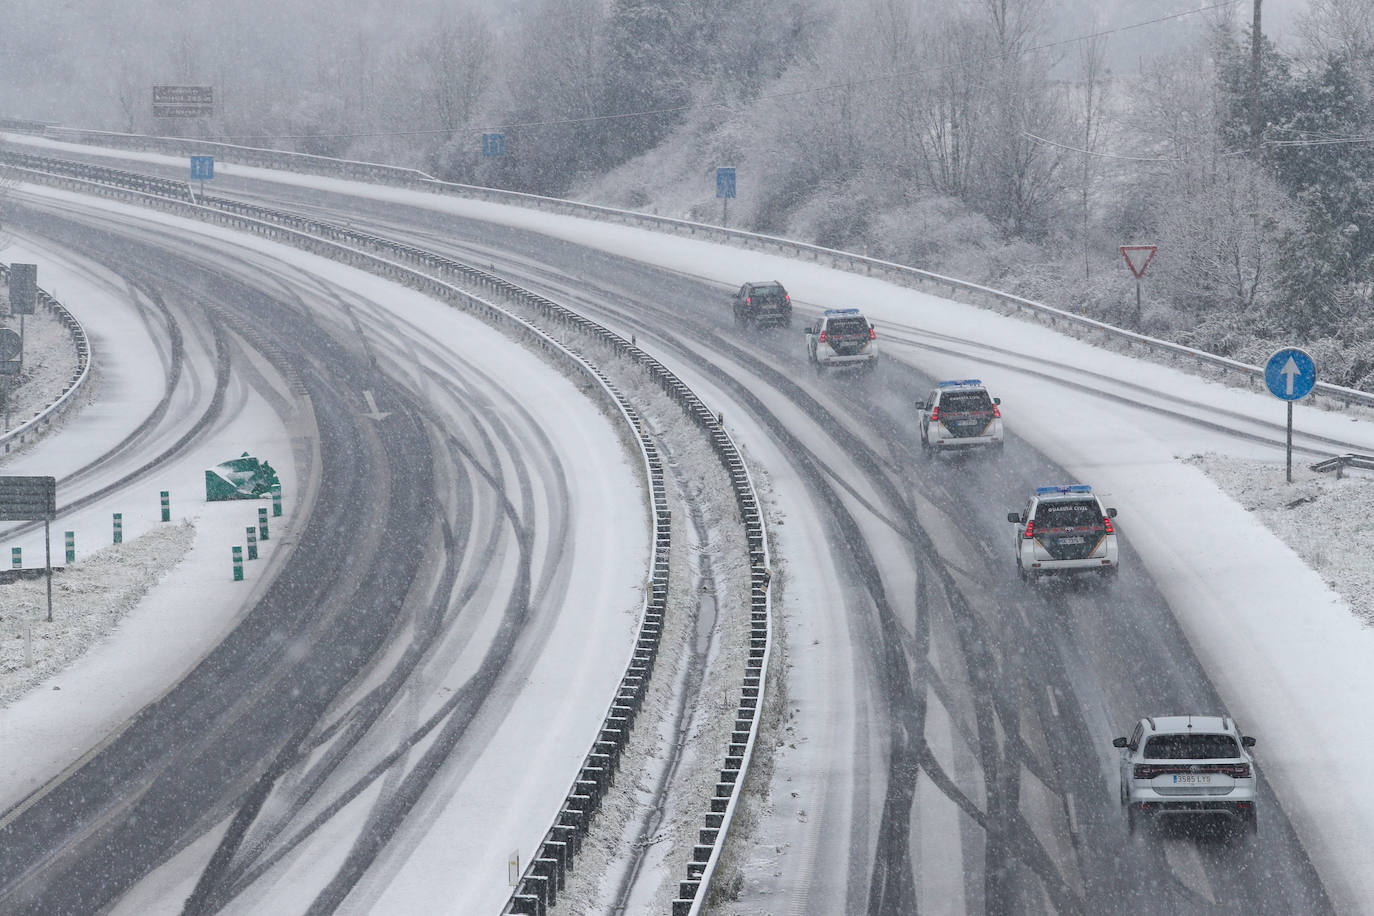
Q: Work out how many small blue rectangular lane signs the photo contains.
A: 3